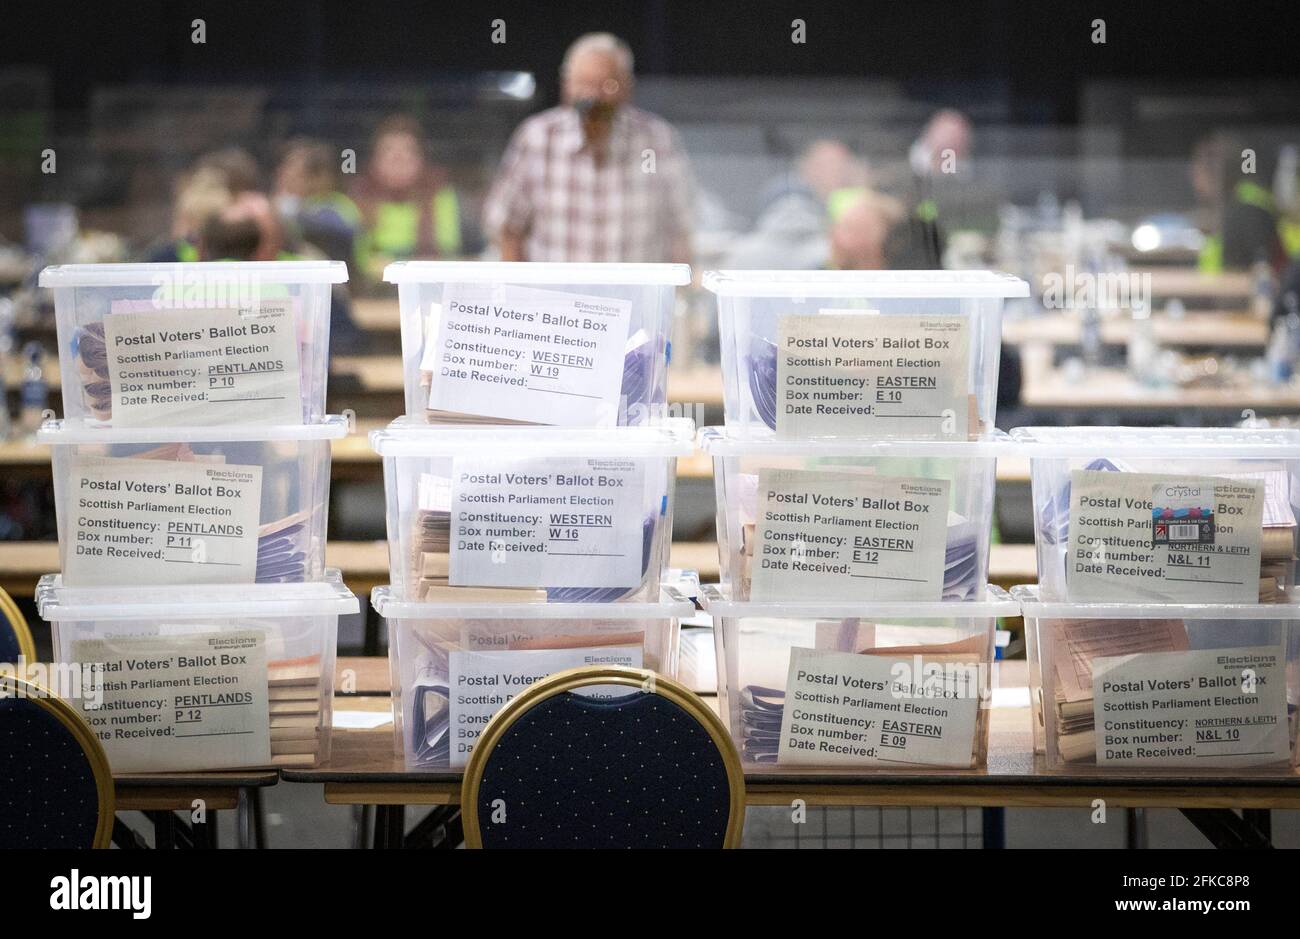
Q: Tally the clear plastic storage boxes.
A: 11